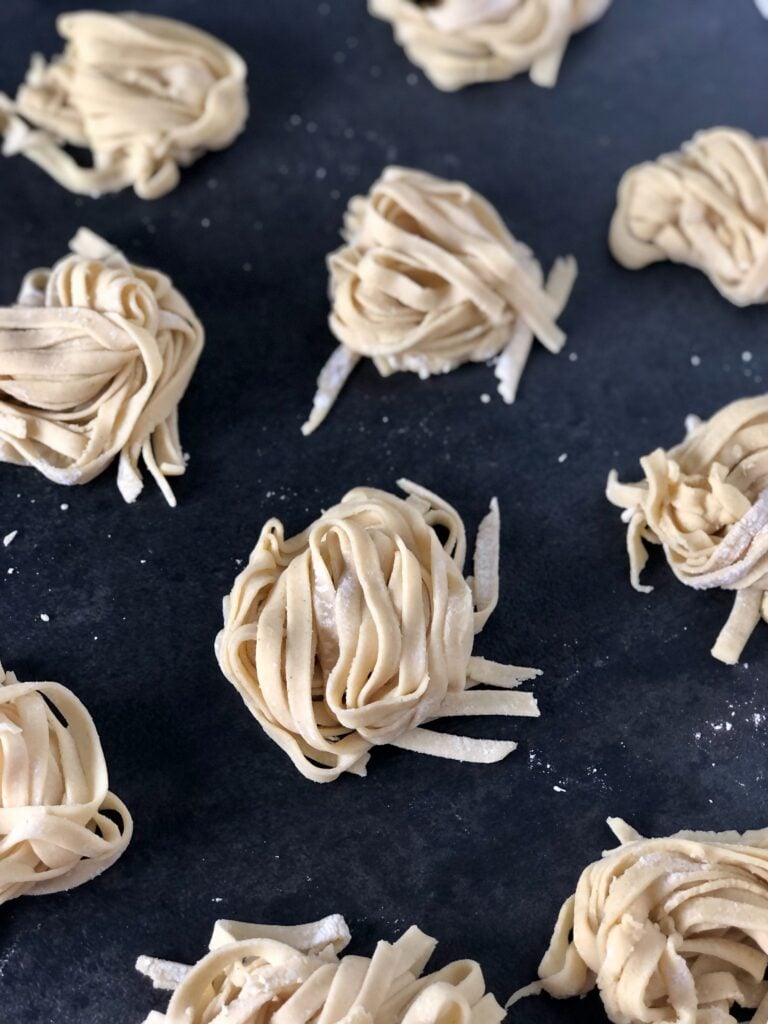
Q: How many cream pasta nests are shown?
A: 10